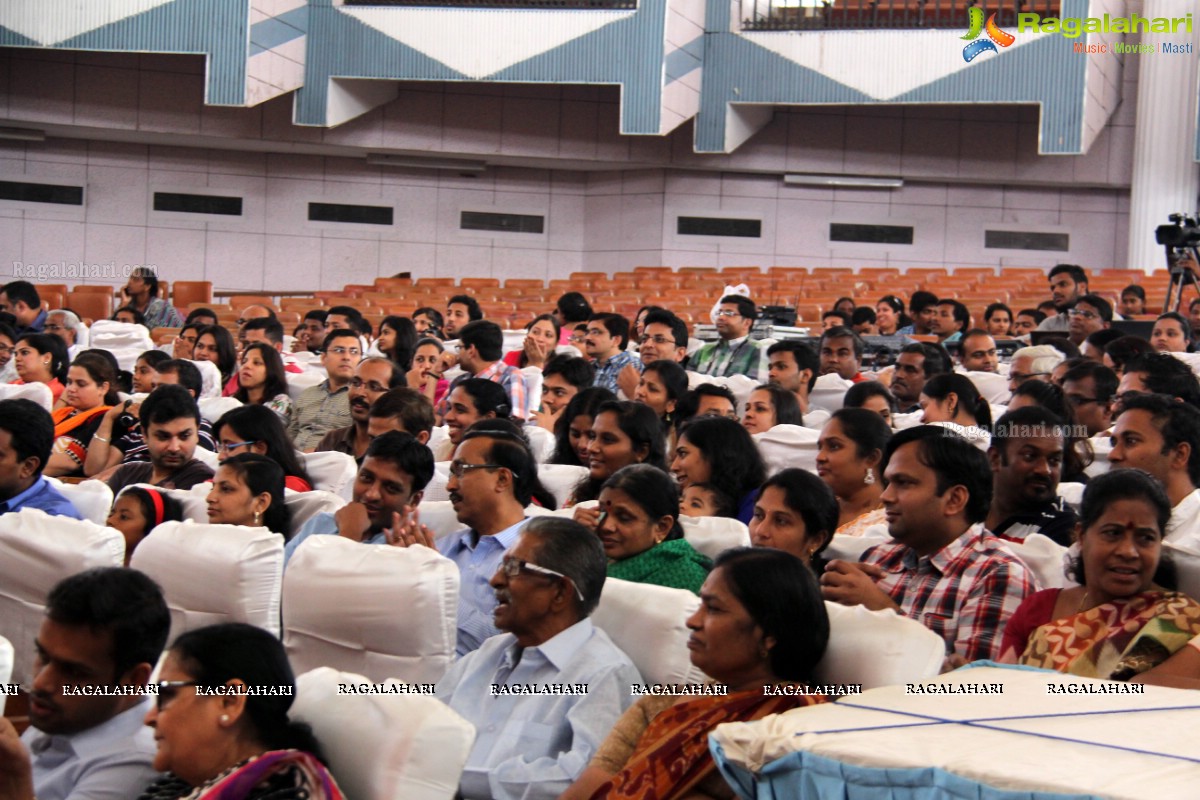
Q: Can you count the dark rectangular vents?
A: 7